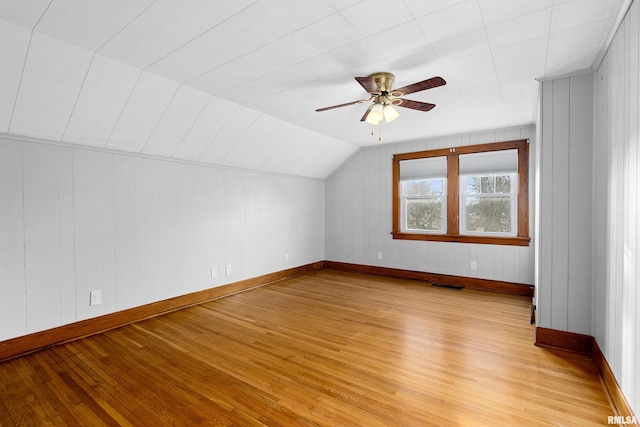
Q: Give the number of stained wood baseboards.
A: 4